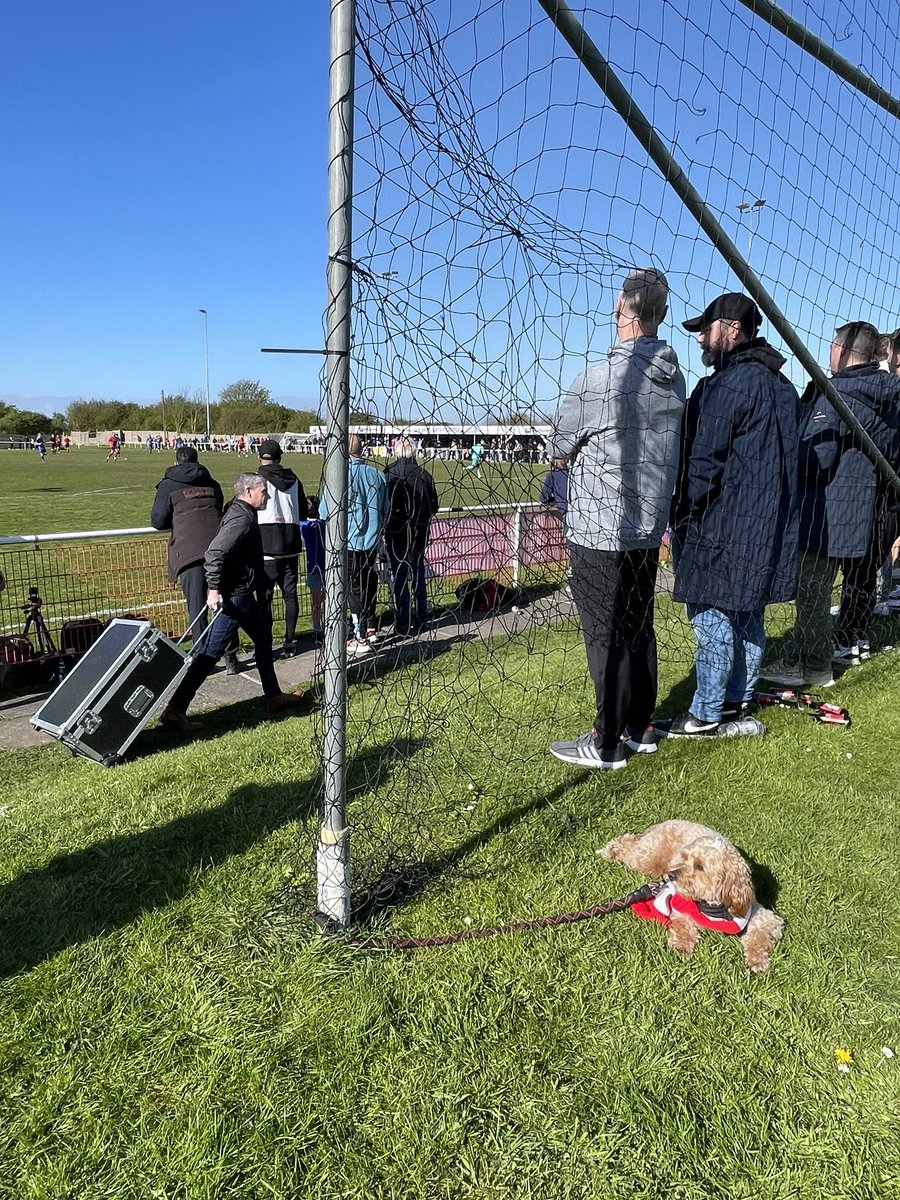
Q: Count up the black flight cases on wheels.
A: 1